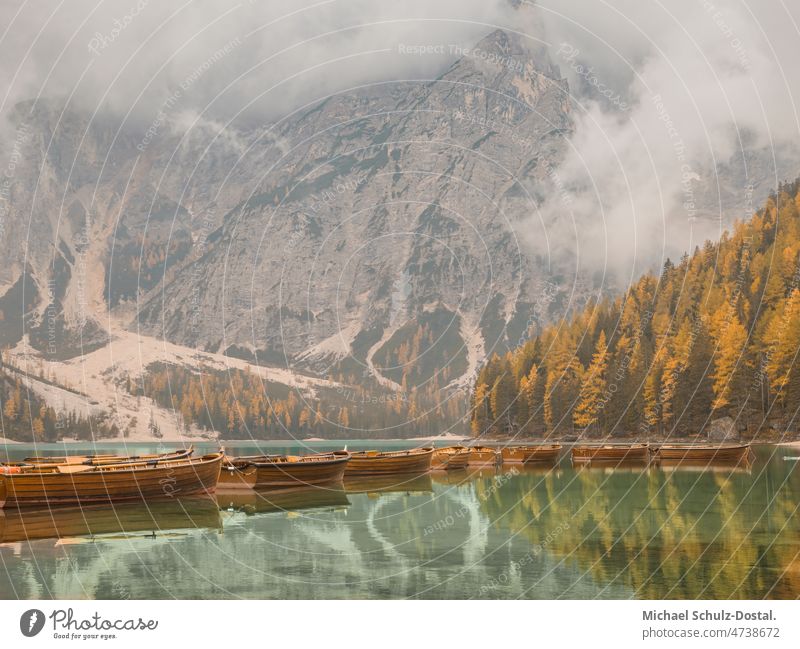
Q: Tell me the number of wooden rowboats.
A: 9